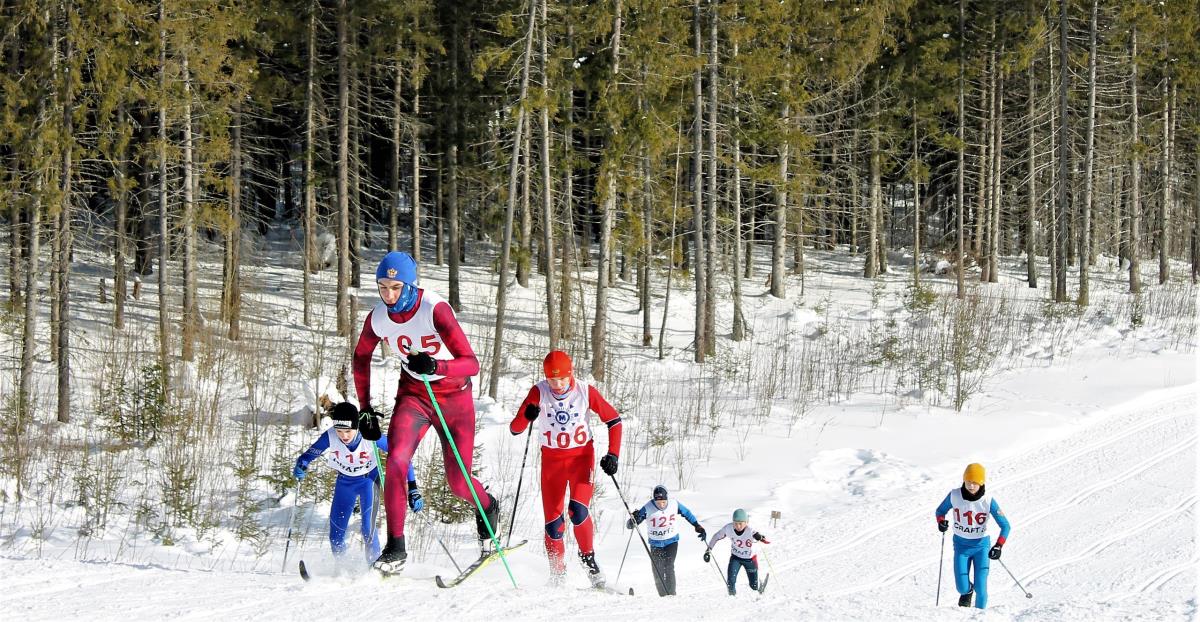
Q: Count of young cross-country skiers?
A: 6